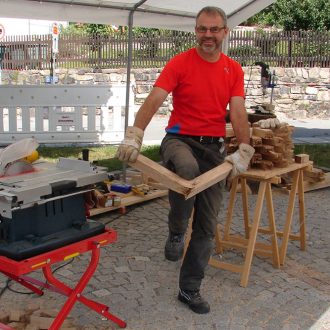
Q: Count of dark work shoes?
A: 2